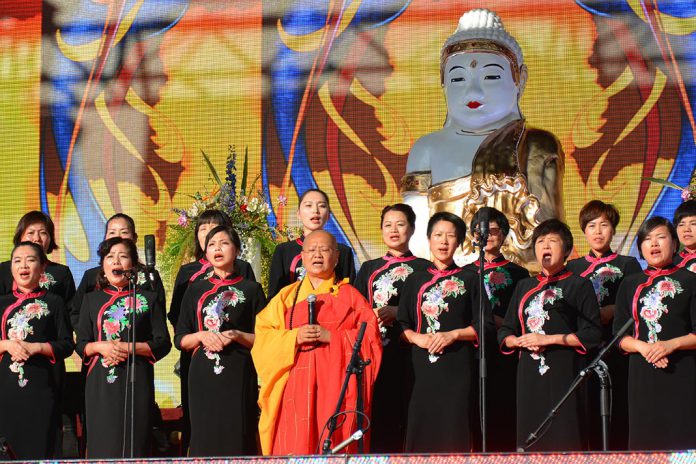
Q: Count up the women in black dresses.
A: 14